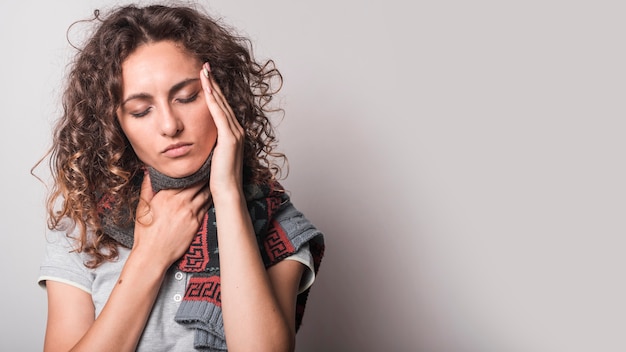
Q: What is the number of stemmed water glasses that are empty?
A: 0